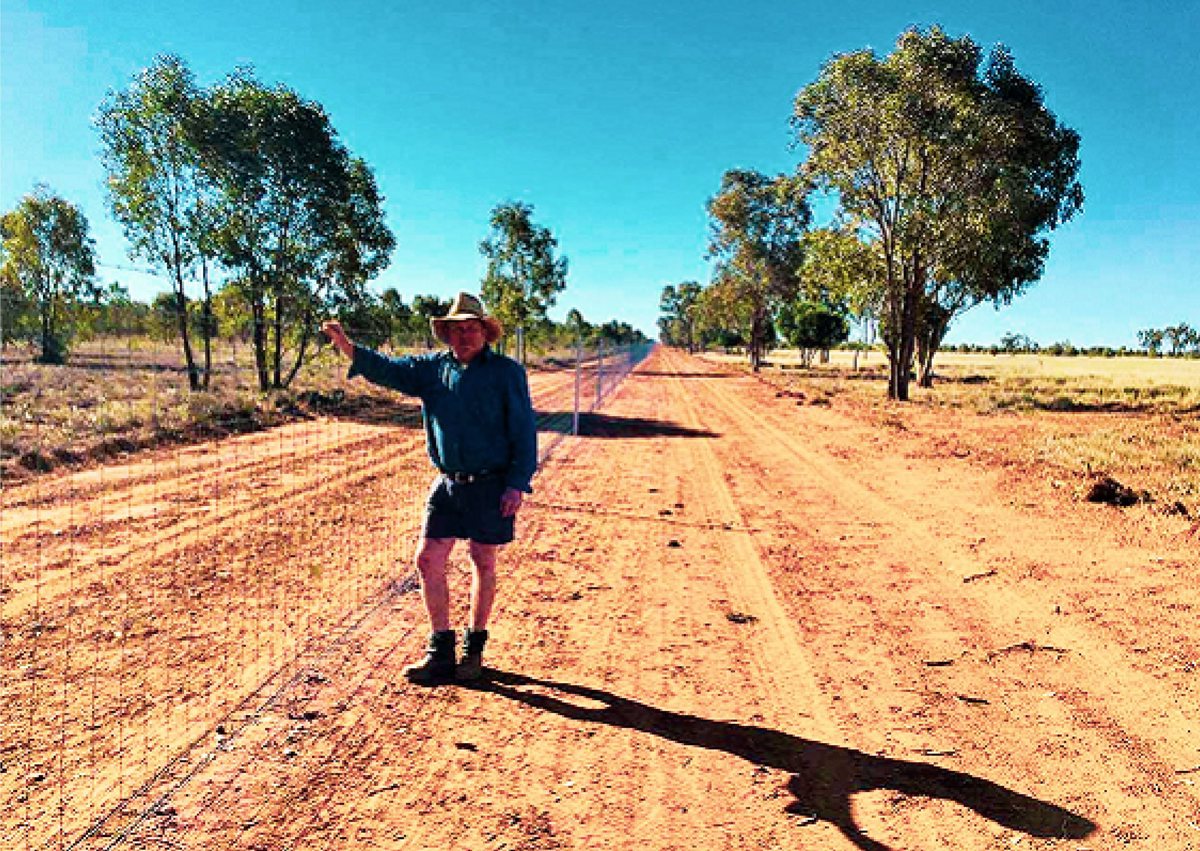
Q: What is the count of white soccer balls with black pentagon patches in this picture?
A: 0